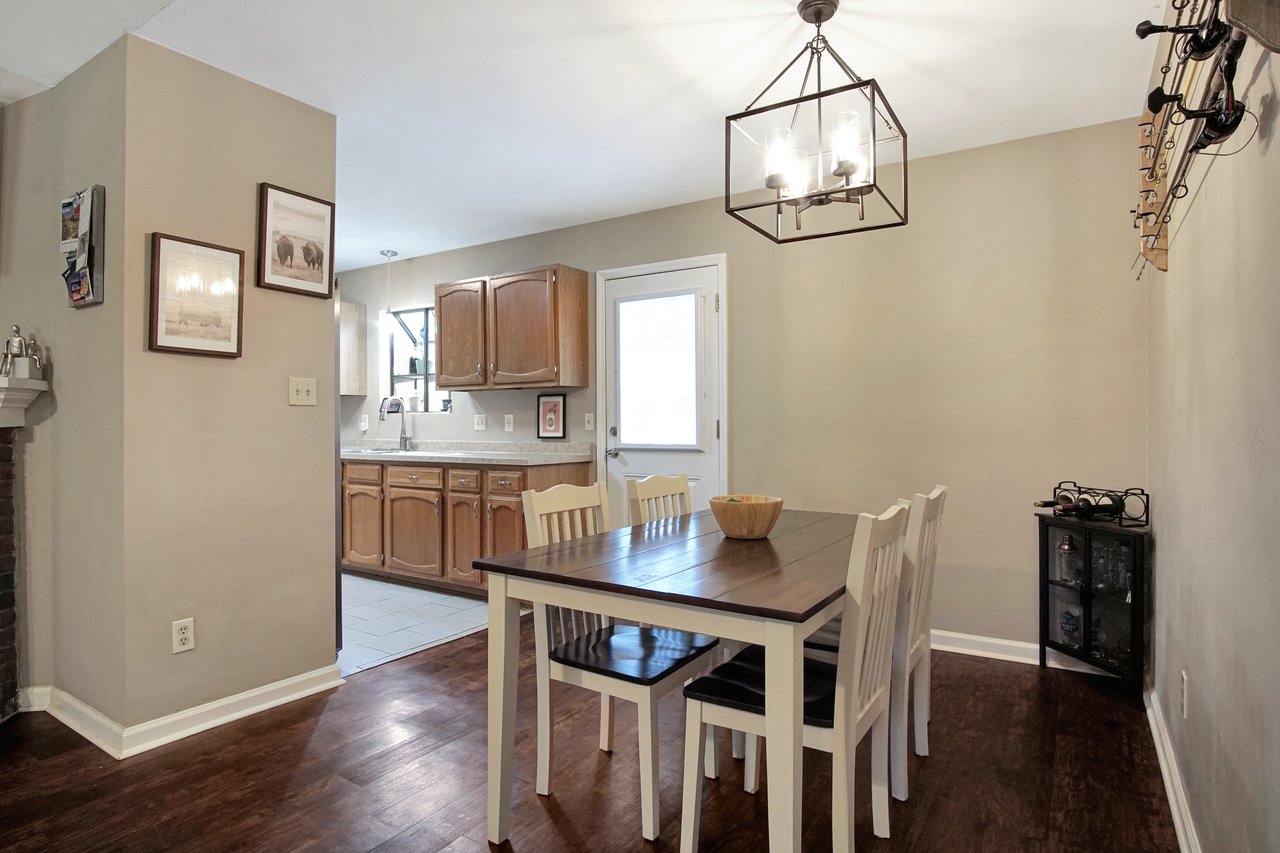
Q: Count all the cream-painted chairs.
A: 4